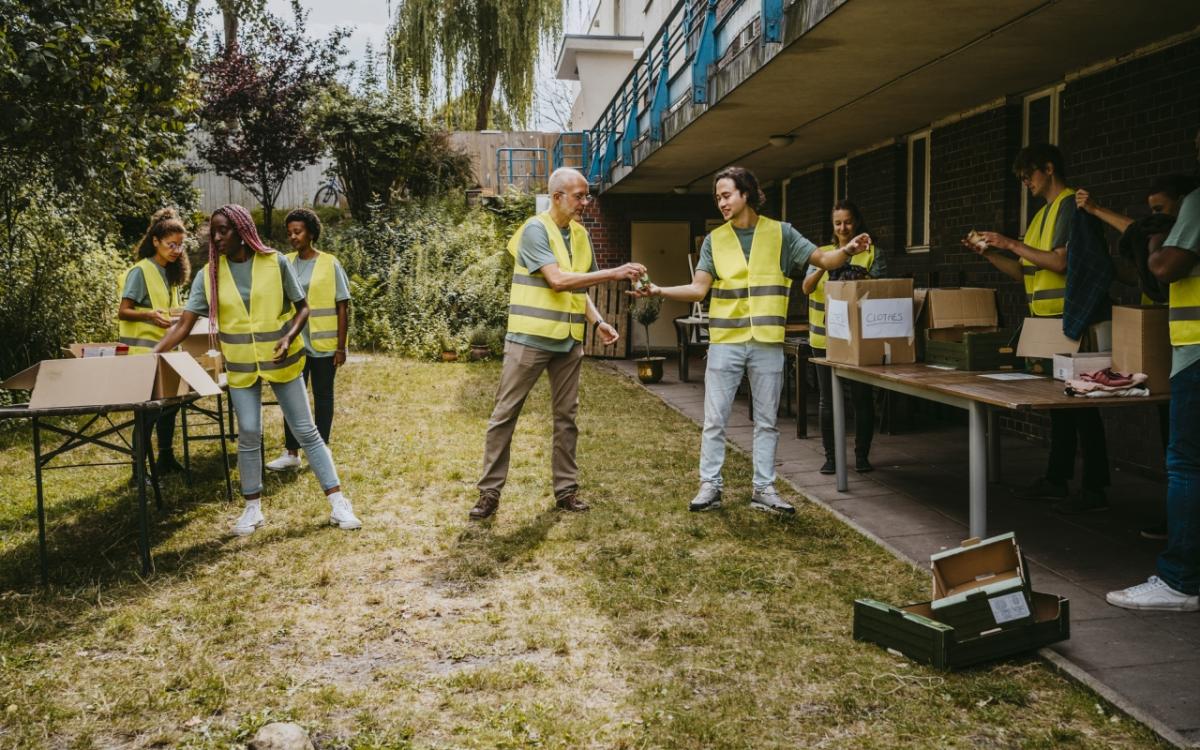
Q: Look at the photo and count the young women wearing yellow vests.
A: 4